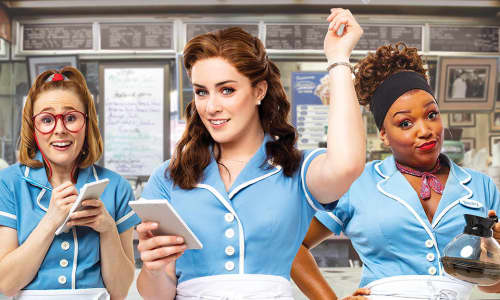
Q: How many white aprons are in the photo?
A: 3